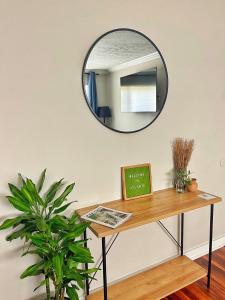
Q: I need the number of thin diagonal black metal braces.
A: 2